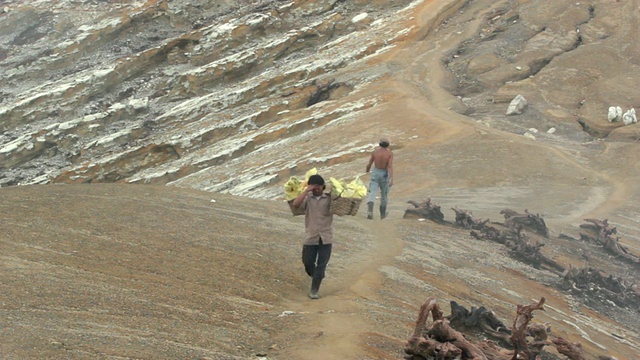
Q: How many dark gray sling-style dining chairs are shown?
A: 0